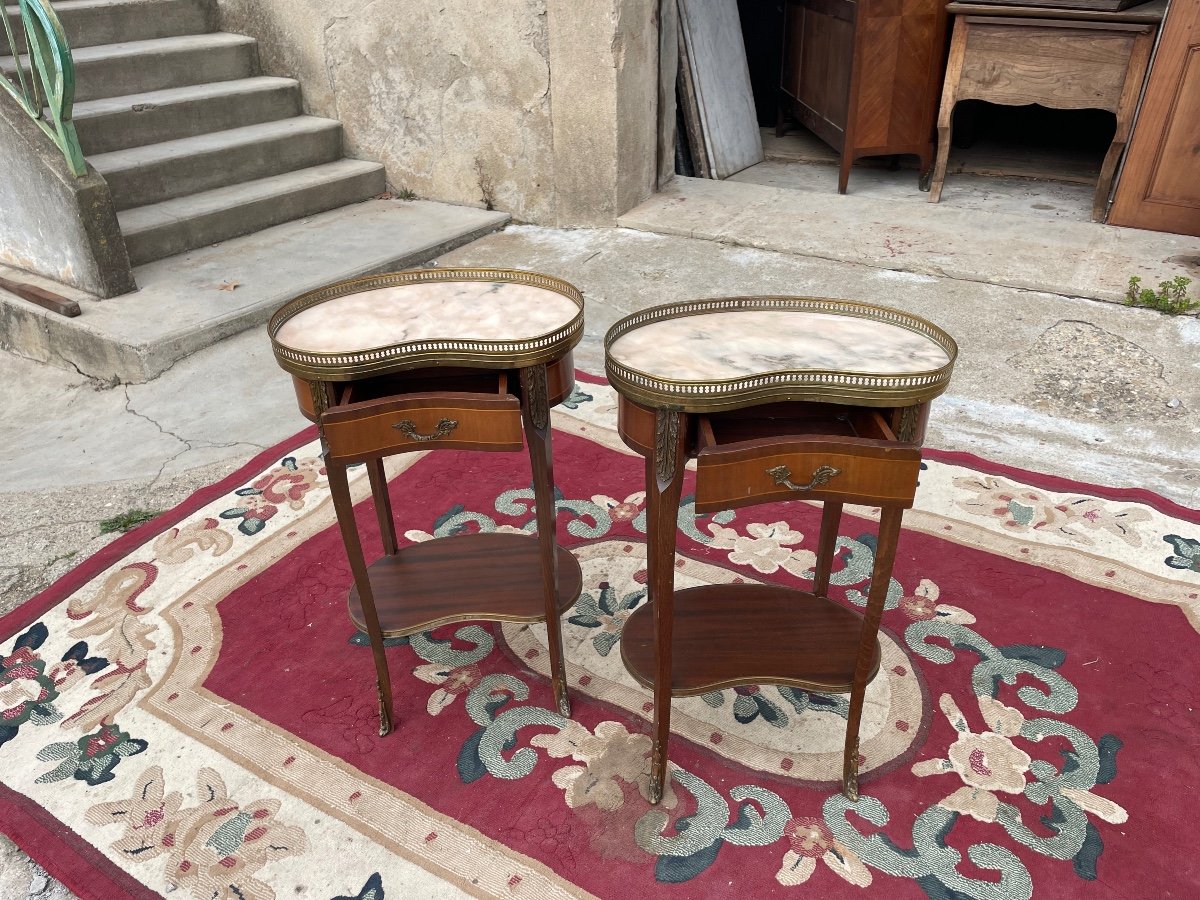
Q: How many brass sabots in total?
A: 4